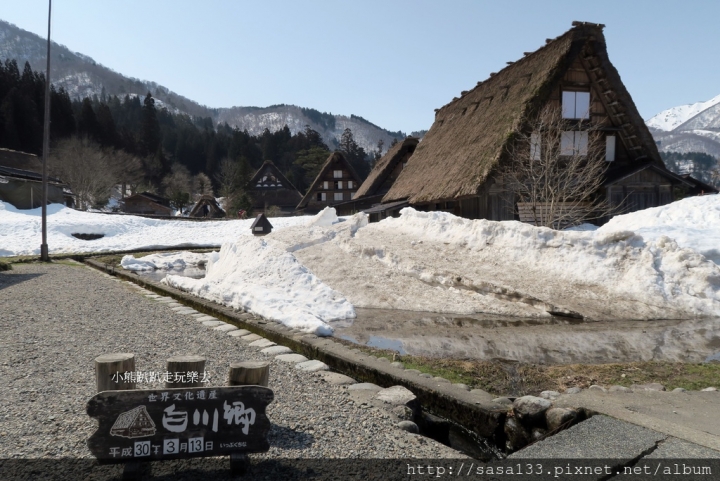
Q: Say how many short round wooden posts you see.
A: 3